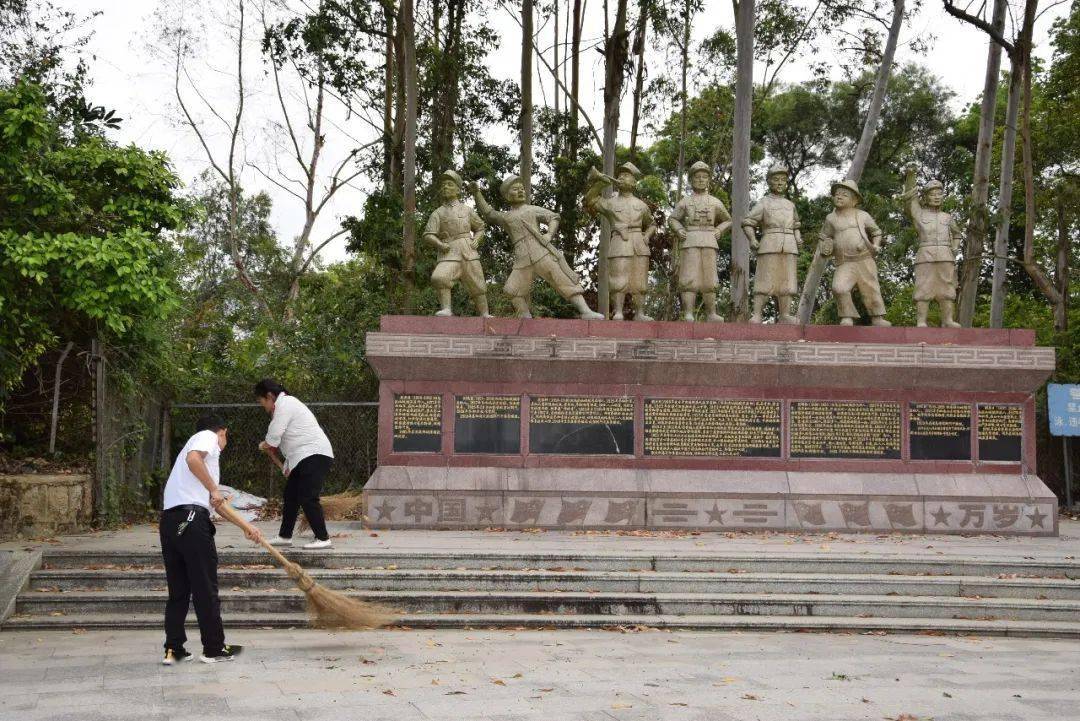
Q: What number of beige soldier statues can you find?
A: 7